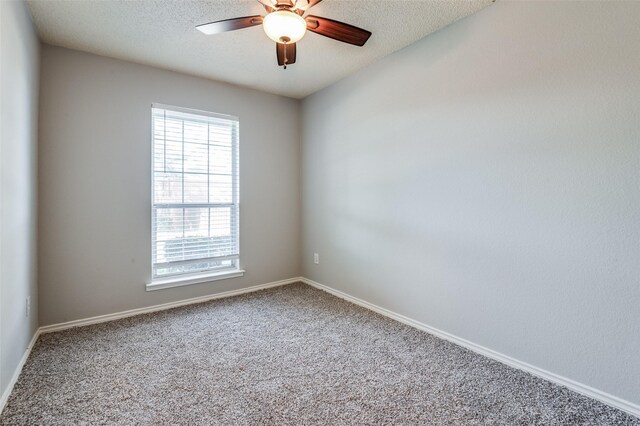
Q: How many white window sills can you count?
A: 1